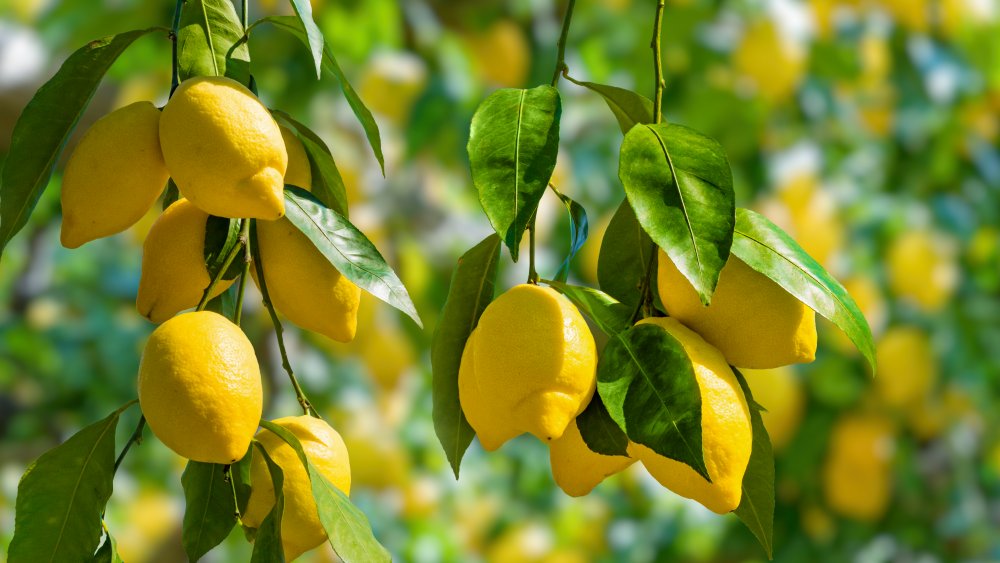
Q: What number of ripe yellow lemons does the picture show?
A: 11